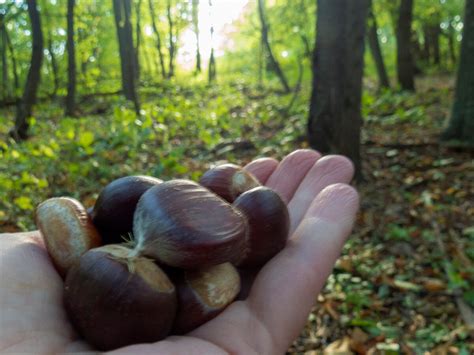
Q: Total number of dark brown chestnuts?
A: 7